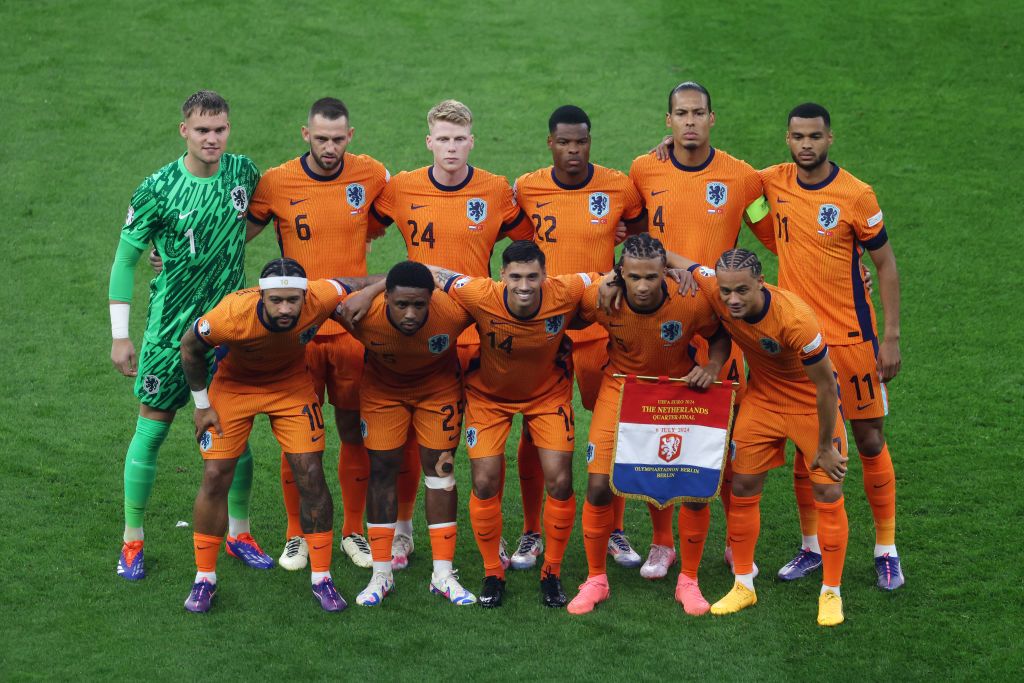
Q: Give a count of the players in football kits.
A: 11